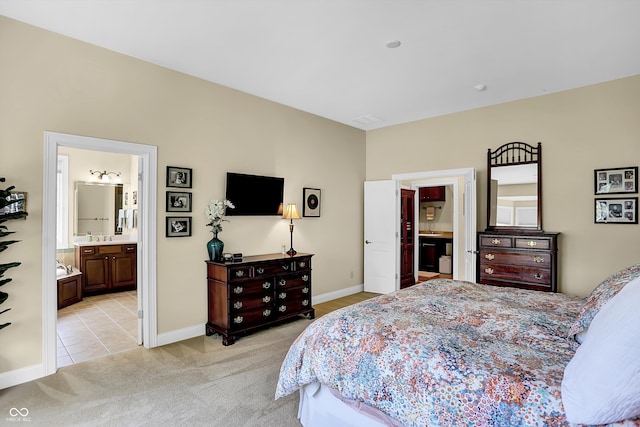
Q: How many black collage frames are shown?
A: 2